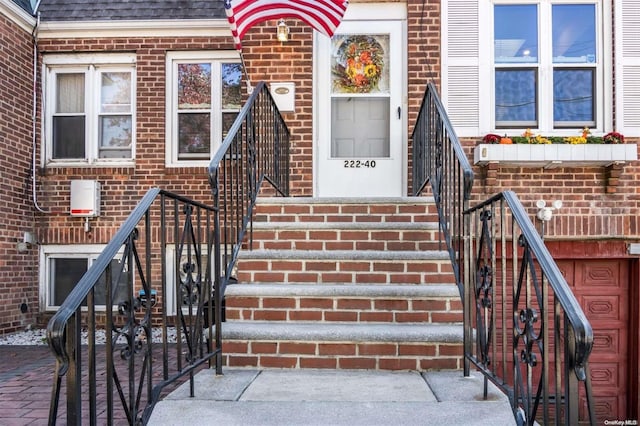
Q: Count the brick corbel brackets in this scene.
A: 2